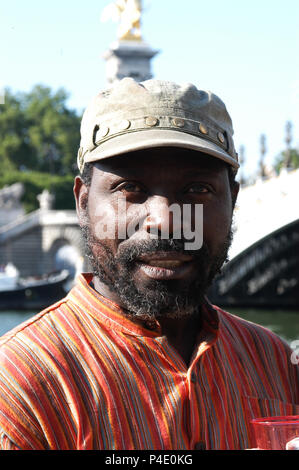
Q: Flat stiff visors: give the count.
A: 1